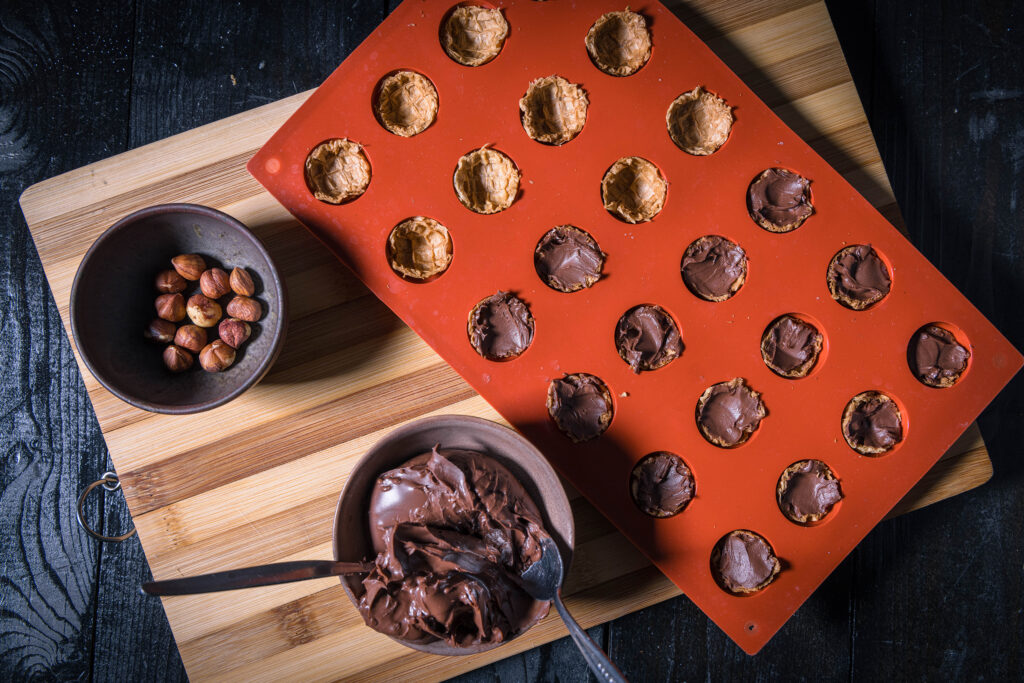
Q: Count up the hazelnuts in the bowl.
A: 12